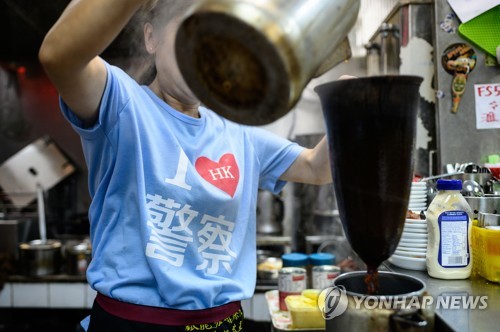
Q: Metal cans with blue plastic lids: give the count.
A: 2